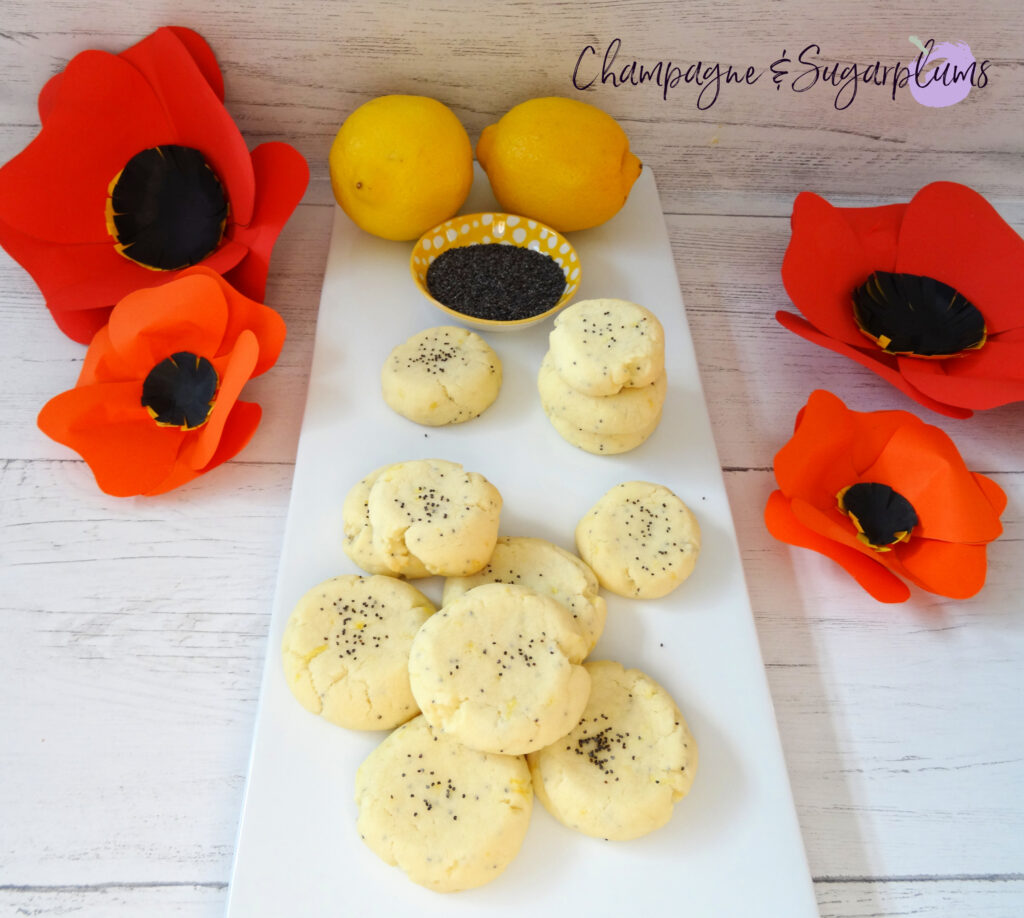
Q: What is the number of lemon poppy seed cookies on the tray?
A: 12